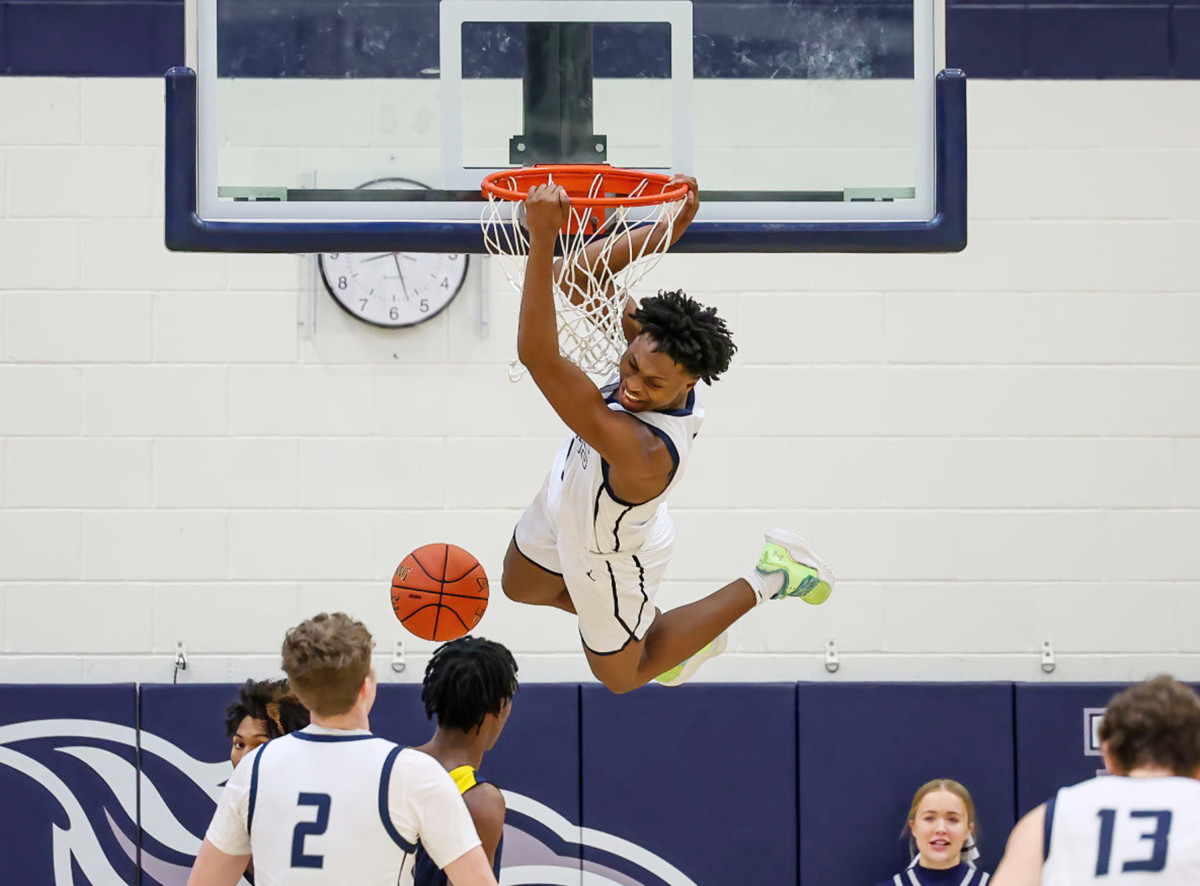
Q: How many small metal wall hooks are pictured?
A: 4